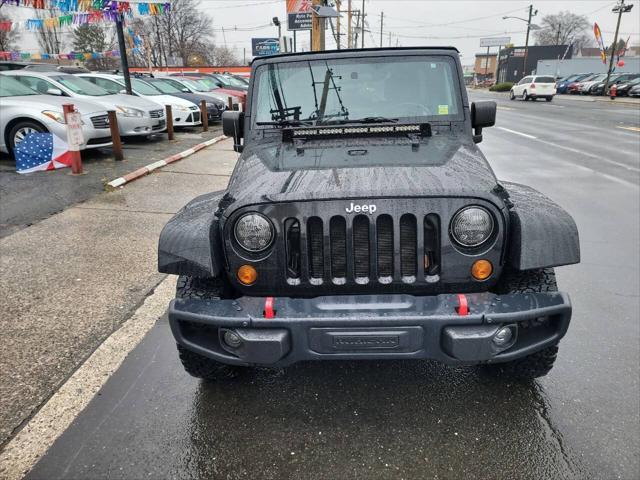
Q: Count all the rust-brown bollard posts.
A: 4